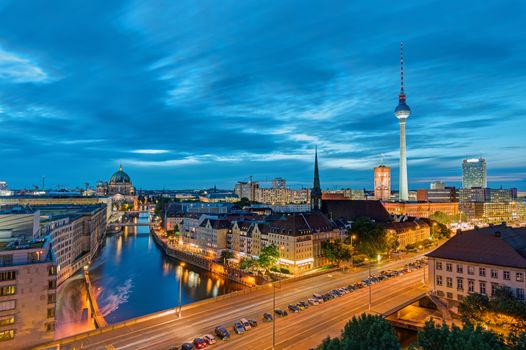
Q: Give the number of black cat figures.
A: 0